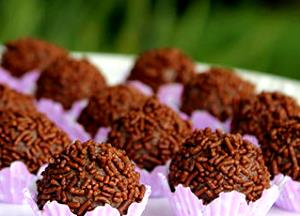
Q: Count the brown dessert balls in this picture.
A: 12